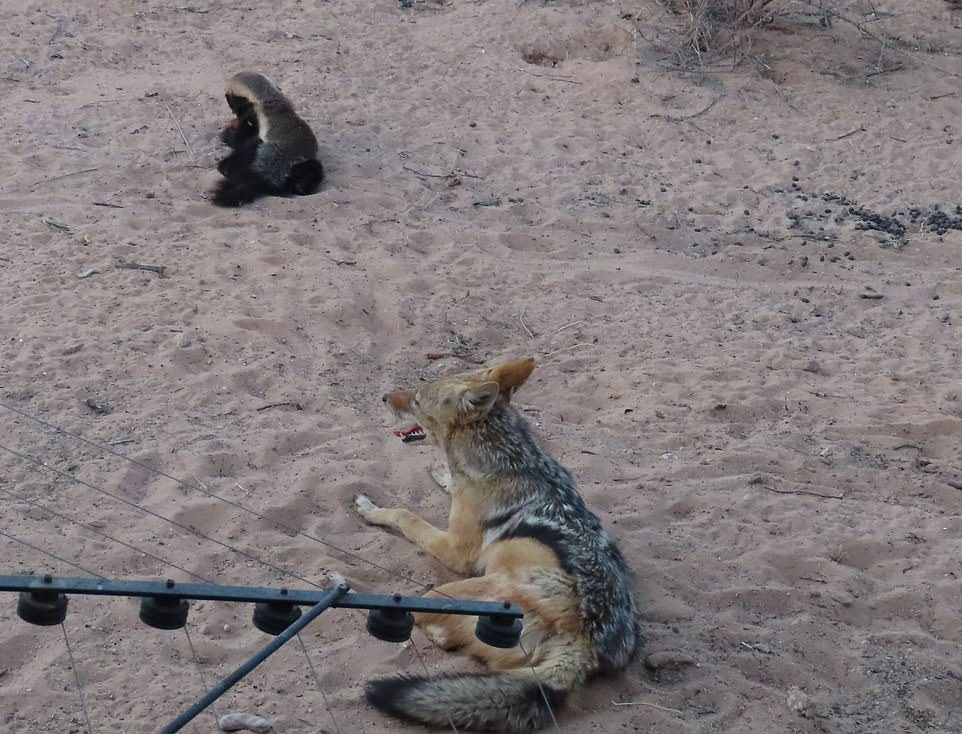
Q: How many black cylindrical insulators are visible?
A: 5